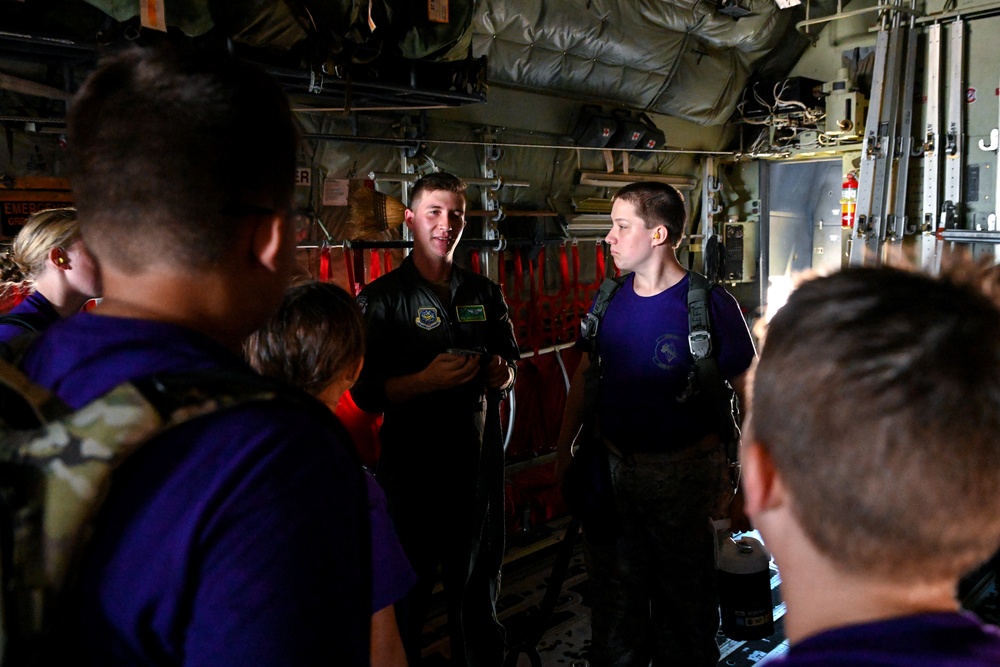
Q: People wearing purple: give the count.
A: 5